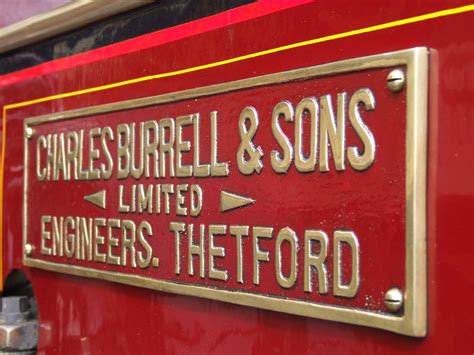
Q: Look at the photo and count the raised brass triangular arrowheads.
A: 2